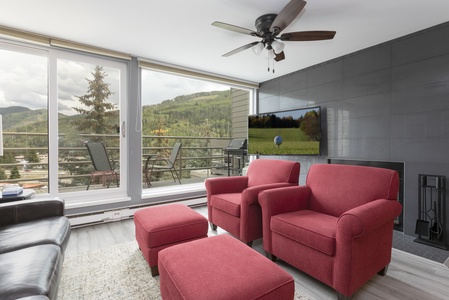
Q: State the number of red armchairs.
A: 2